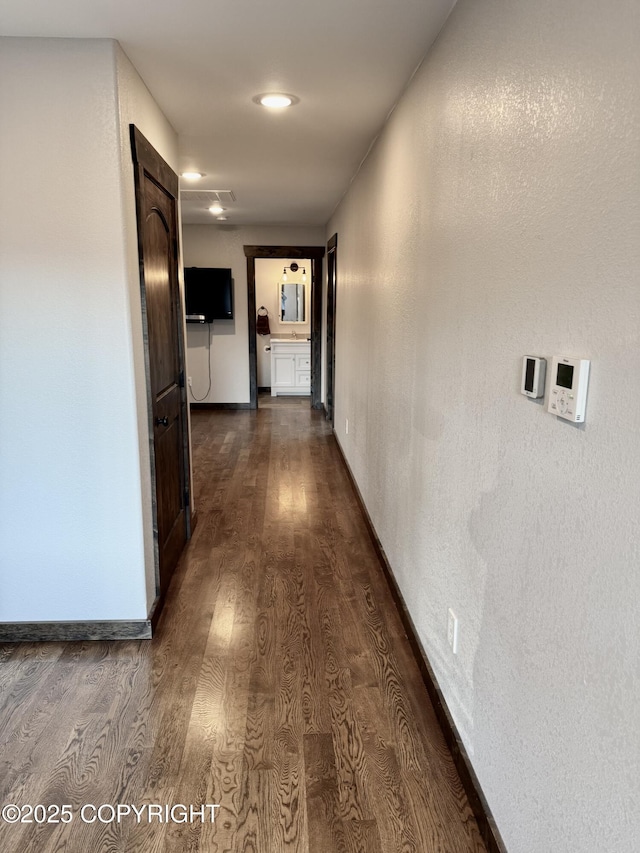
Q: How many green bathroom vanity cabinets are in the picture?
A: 0